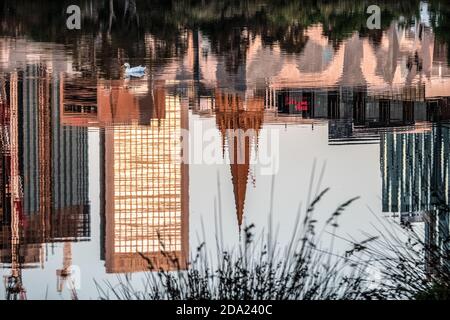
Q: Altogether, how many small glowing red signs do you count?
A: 1